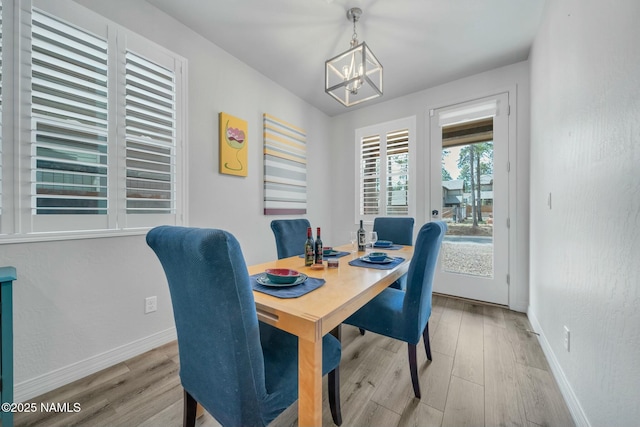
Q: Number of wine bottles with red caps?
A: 2